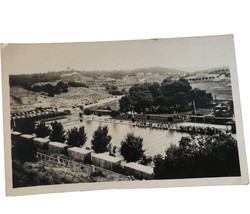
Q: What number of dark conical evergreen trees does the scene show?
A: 5